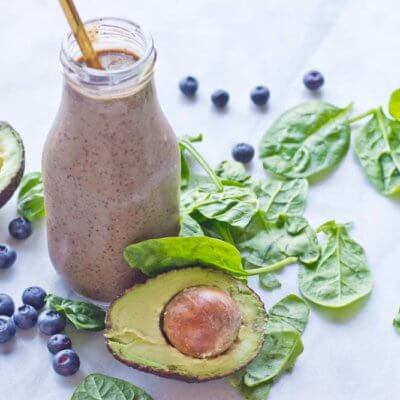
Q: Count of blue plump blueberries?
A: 14